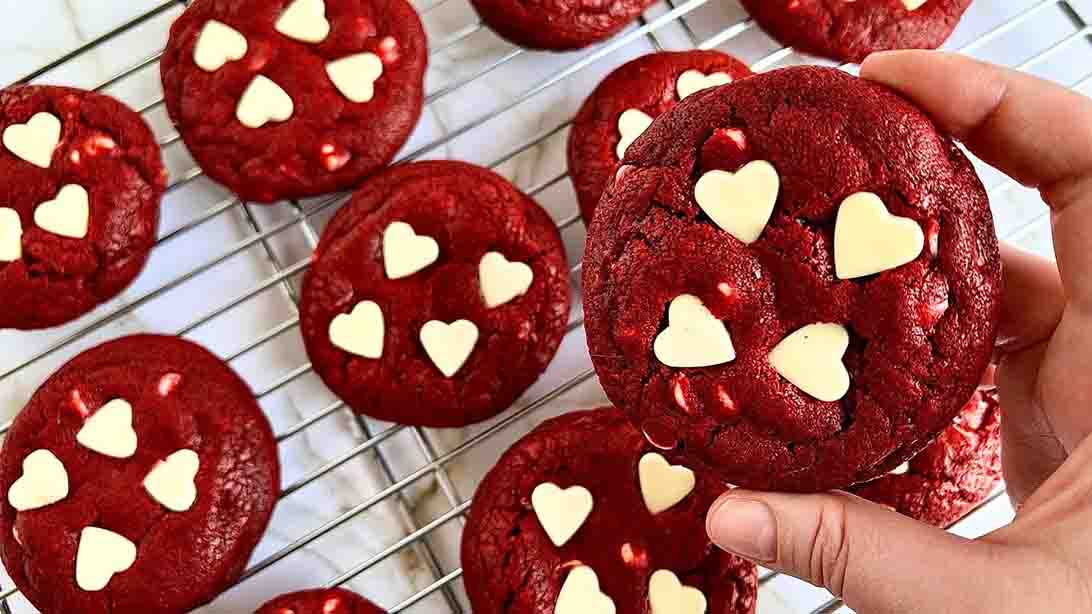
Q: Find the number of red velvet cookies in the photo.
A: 11